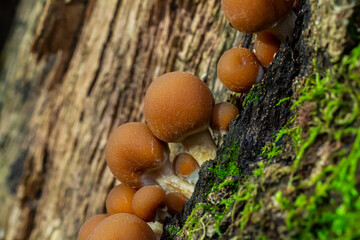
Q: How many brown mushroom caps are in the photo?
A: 12